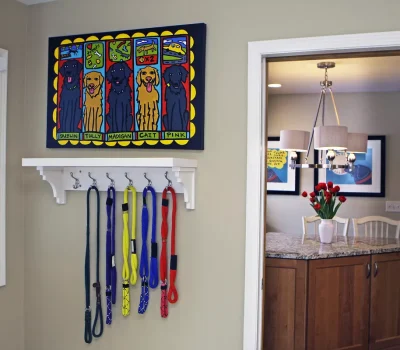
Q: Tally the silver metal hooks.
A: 6